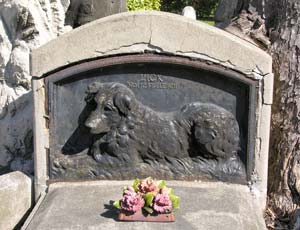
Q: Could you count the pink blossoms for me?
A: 3